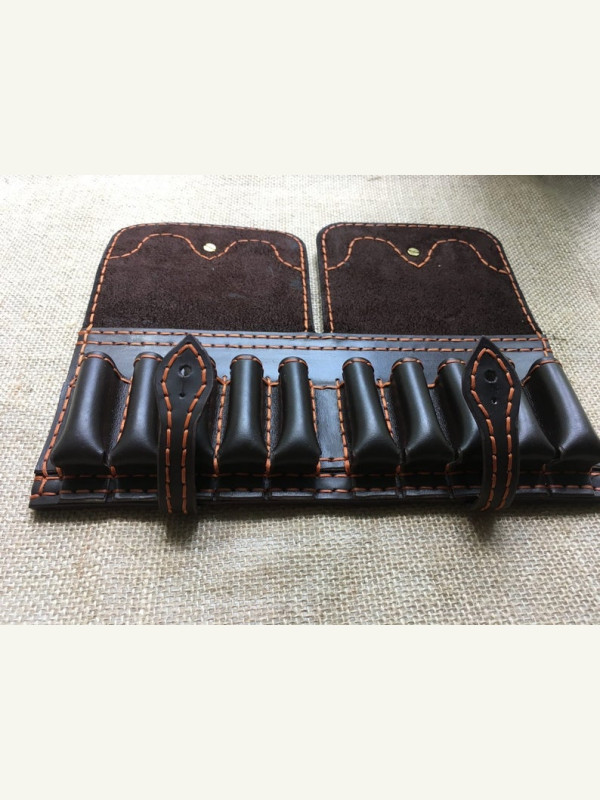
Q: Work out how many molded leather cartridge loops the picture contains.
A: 10